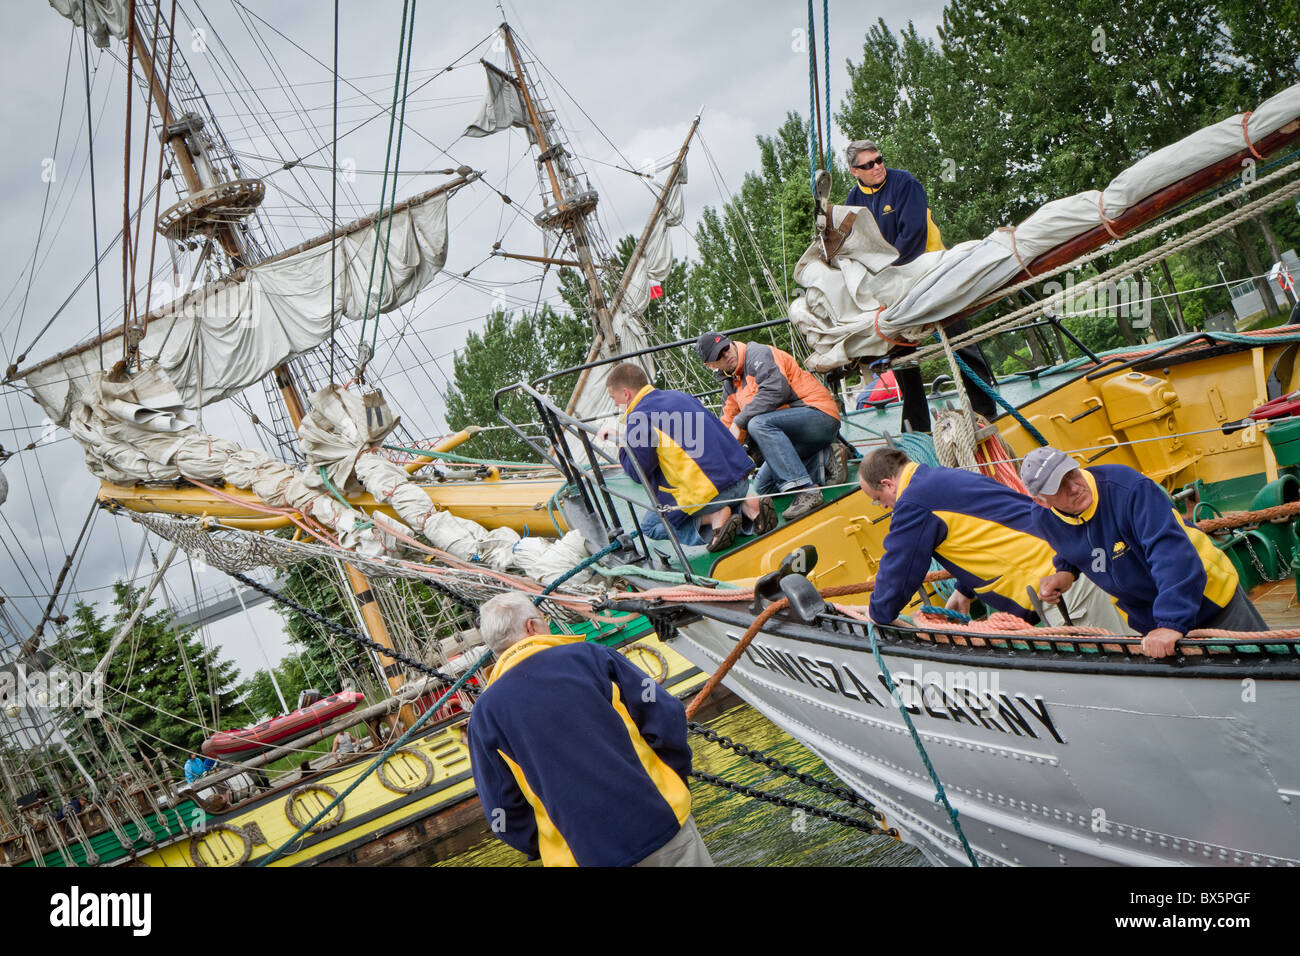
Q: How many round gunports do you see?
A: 4